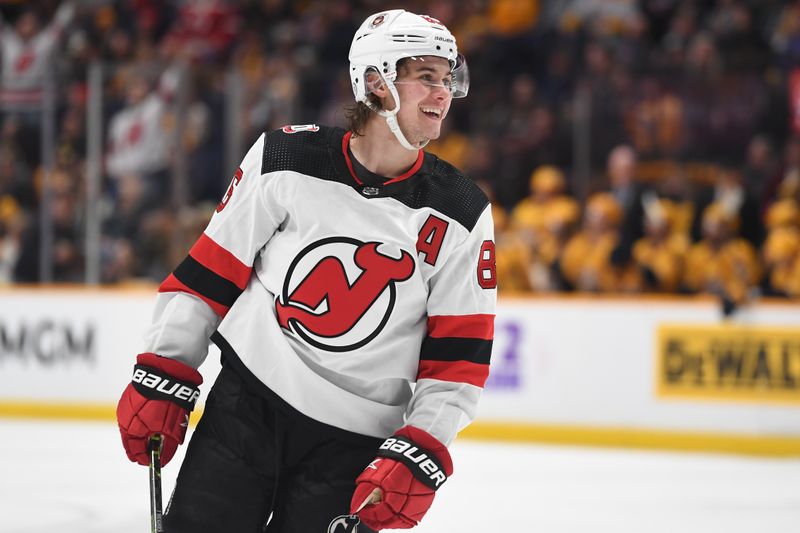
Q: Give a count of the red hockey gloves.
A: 2